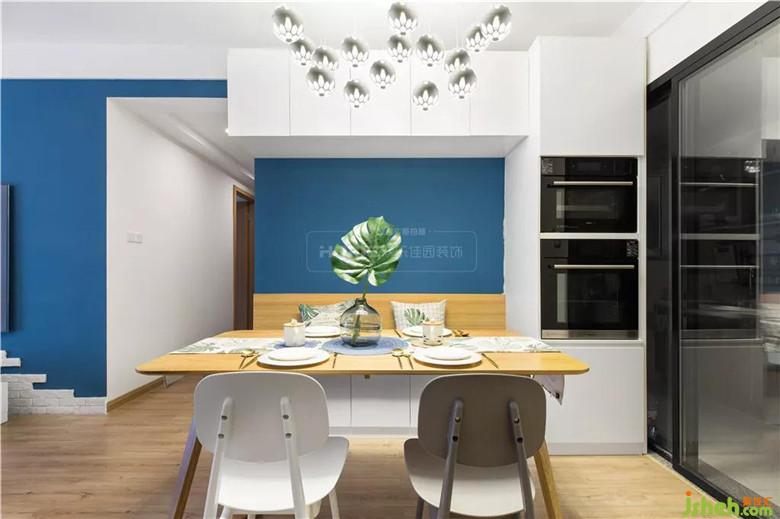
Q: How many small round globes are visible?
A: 15